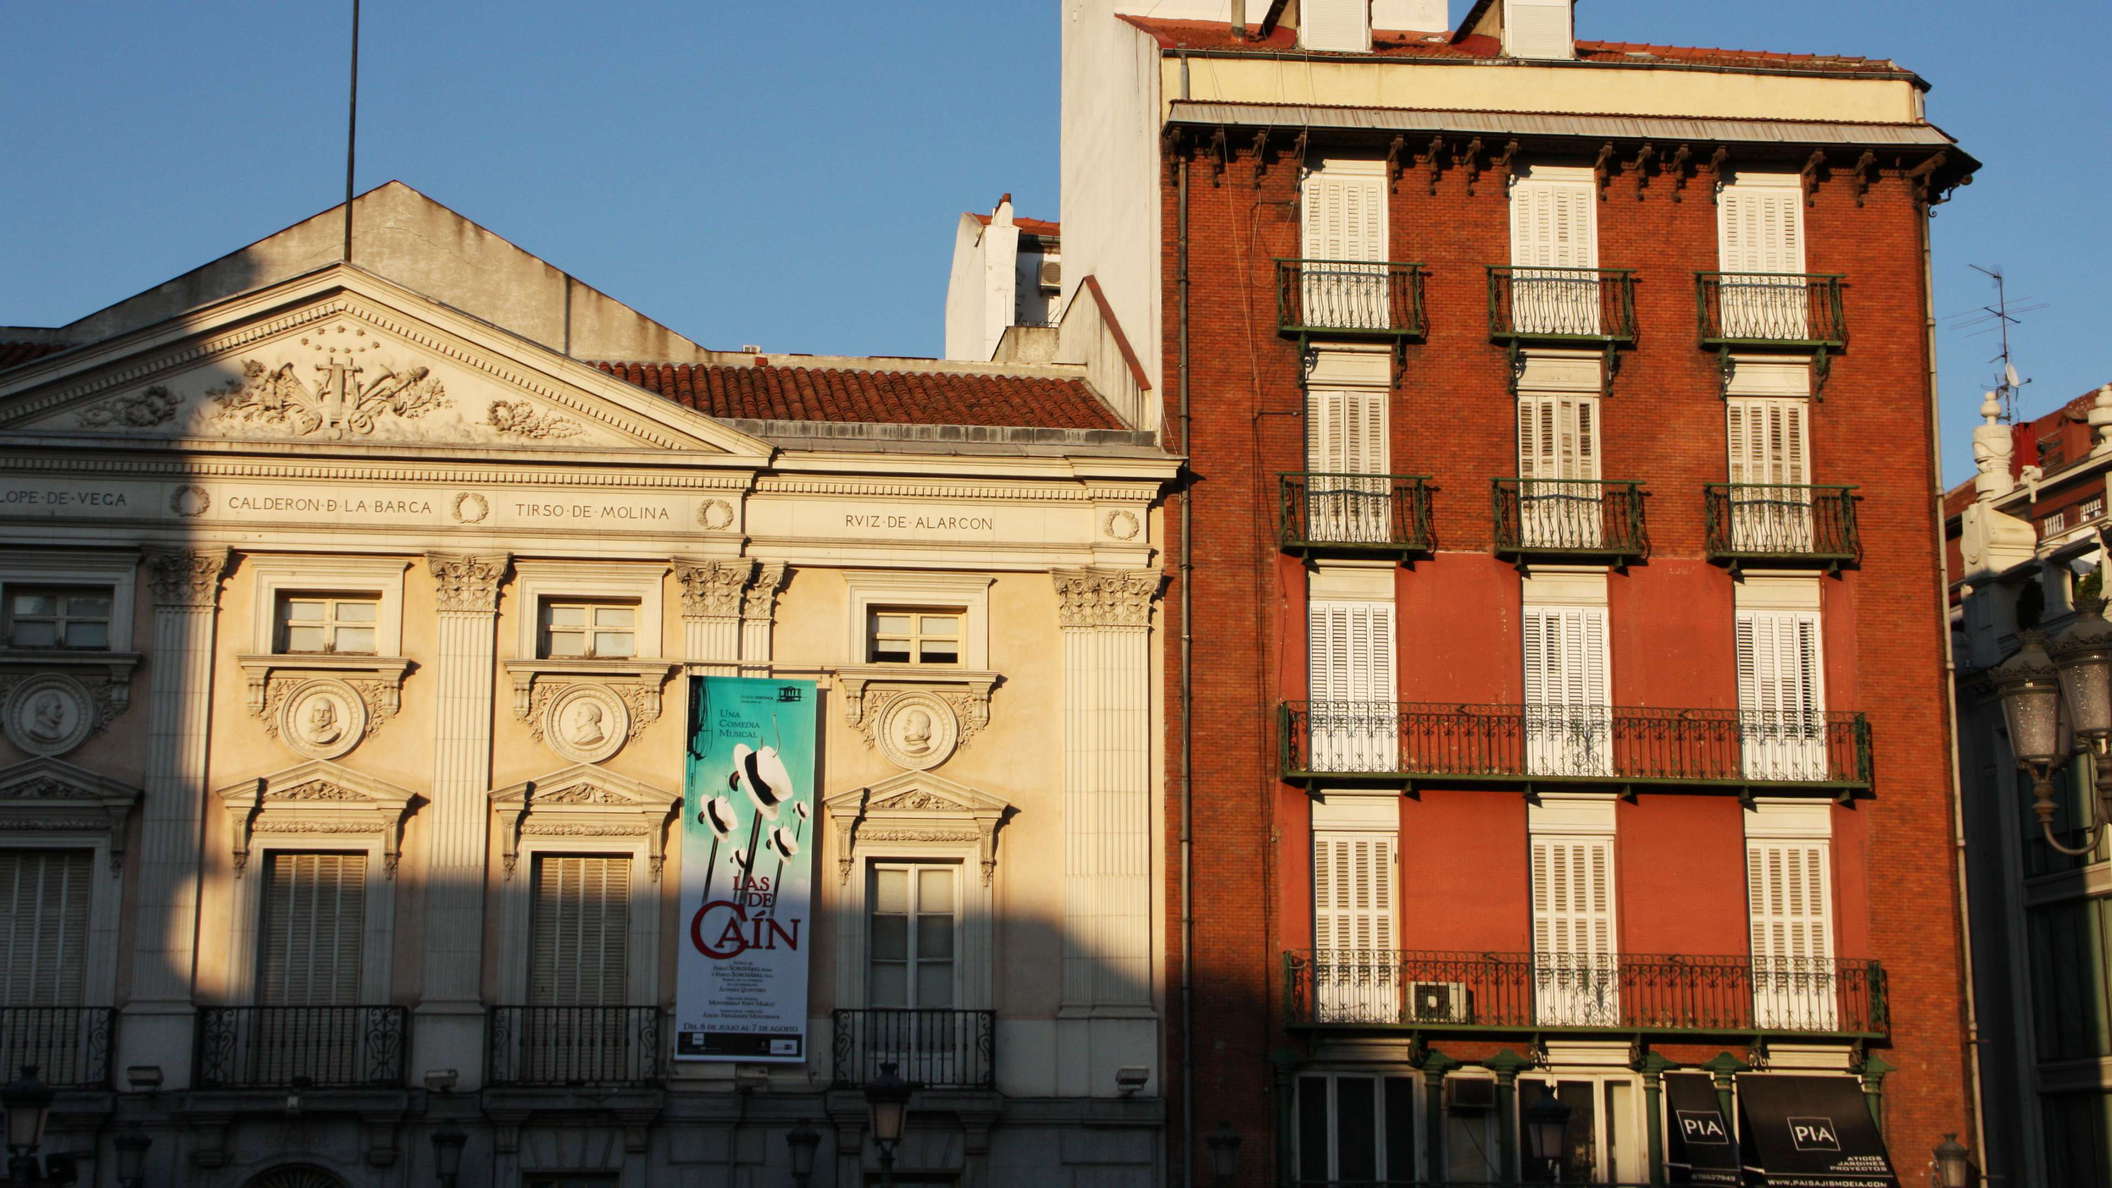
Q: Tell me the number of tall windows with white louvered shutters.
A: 12